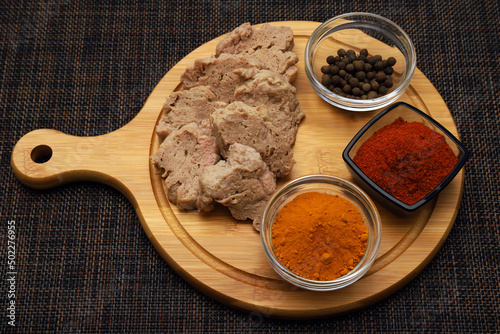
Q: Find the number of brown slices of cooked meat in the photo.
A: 7